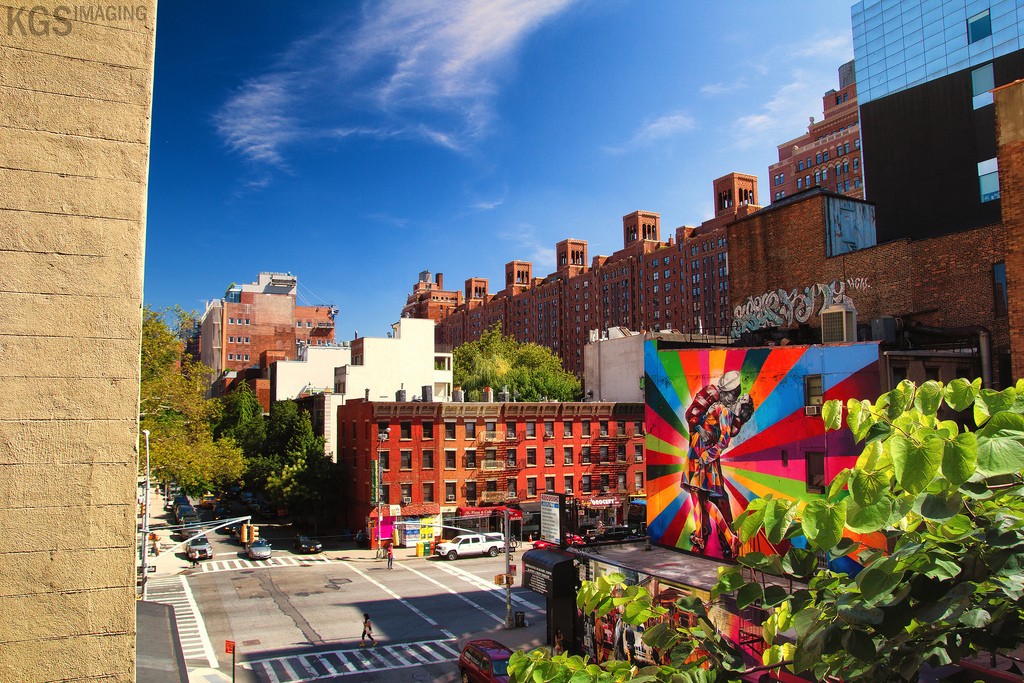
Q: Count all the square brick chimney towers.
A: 5